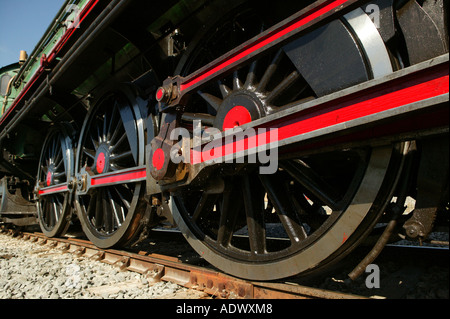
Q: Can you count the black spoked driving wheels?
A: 3